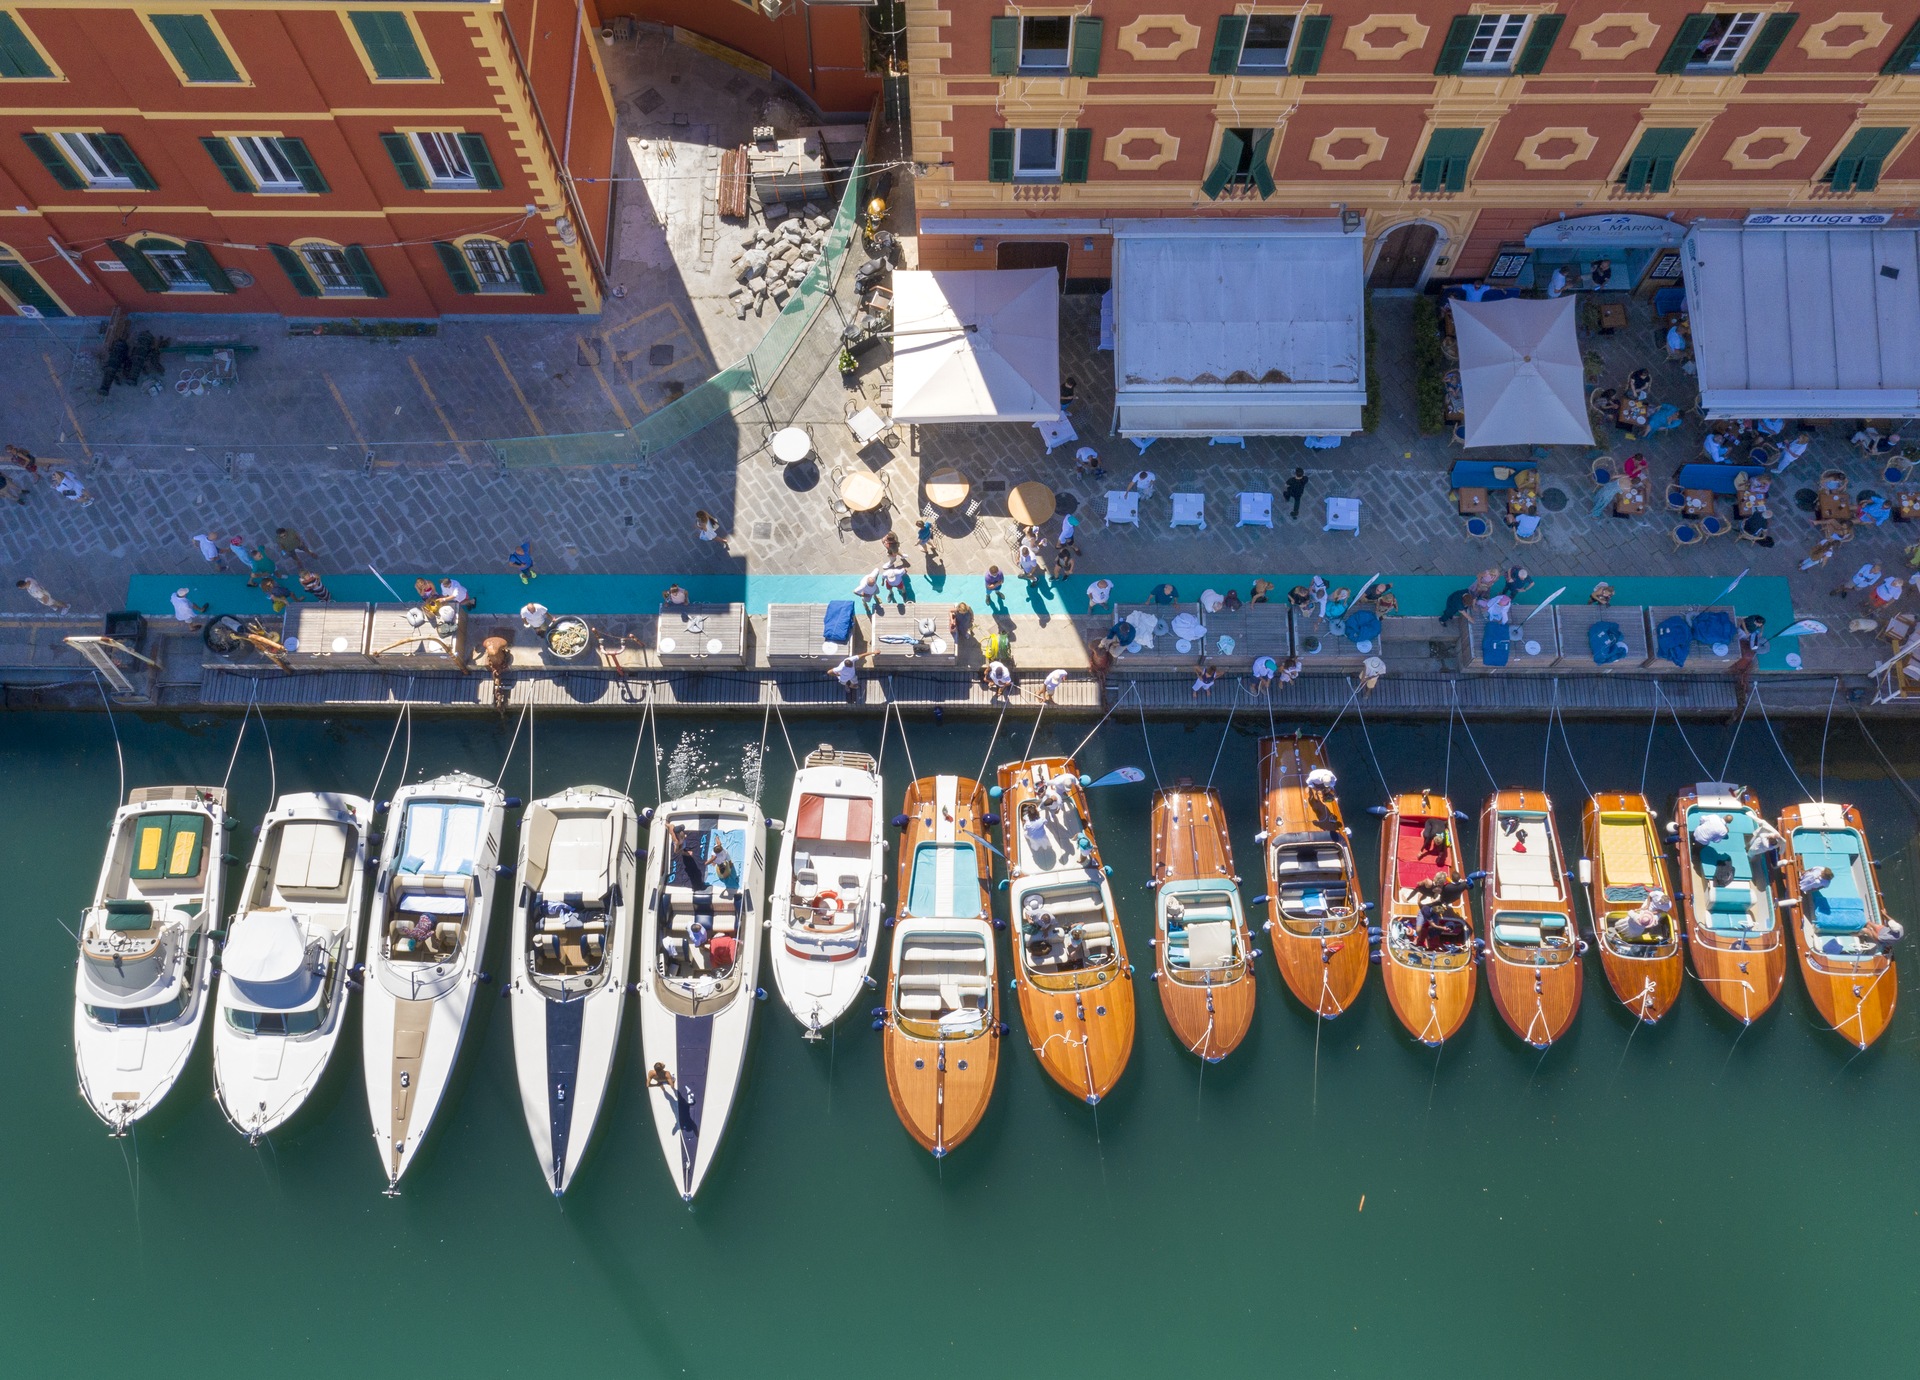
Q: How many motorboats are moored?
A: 15